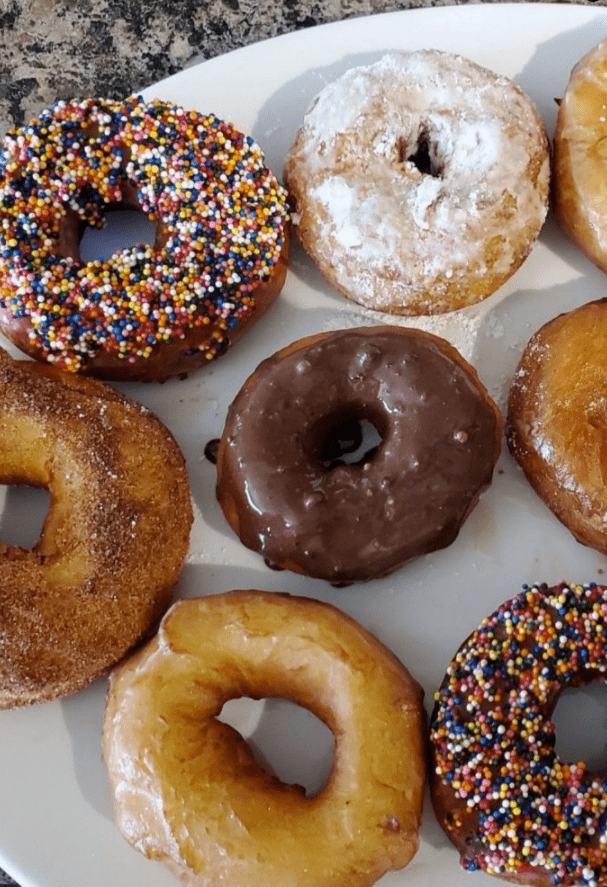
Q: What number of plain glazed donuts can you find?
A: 3